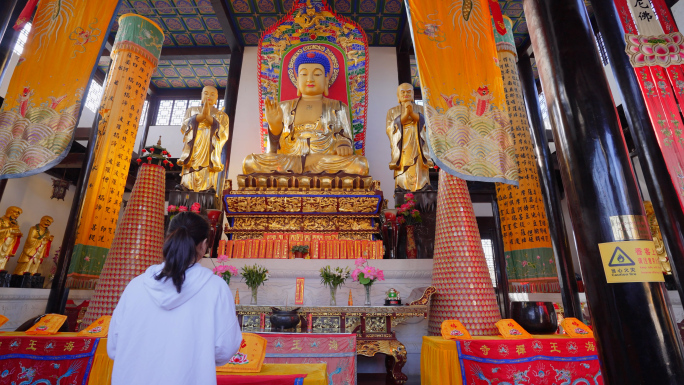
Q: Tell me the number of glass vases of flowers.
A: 4